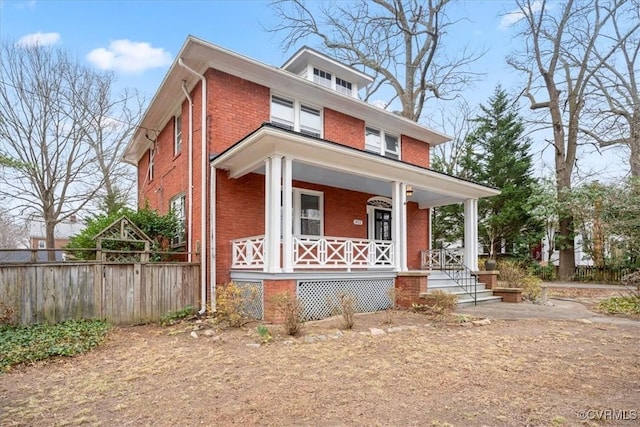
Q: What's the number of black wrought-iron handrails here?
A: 1